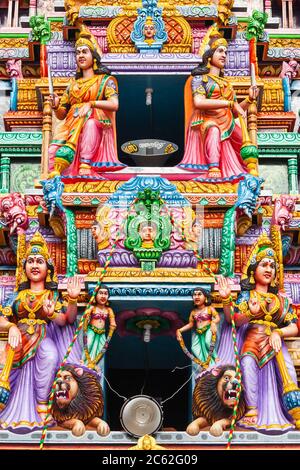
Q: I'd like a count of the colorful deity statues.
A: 6